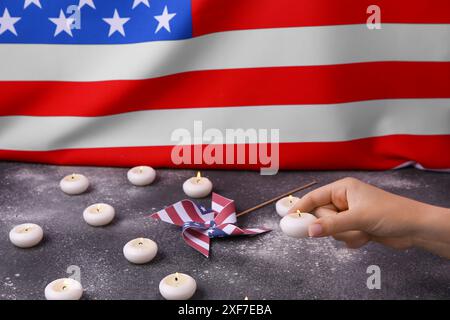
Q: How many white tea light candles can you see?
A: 10